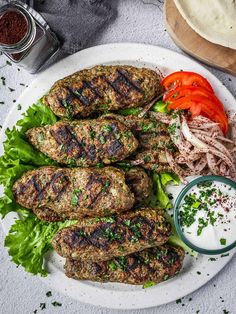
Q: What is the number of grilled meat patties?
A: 7